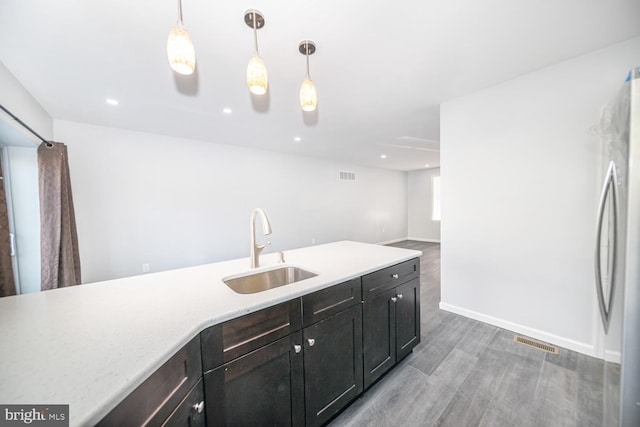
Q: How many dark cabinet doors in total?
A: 5